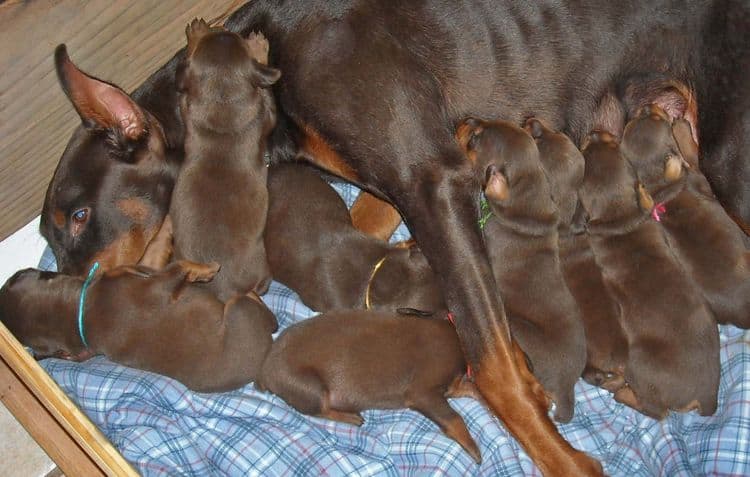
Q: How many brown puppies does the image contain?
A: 8